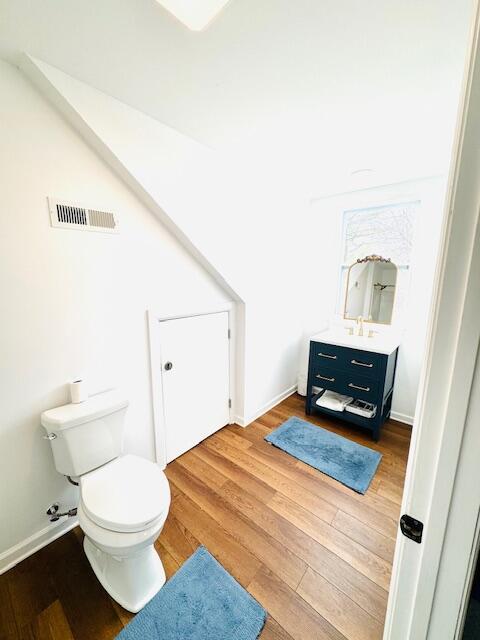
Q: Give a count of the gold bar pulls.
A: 4